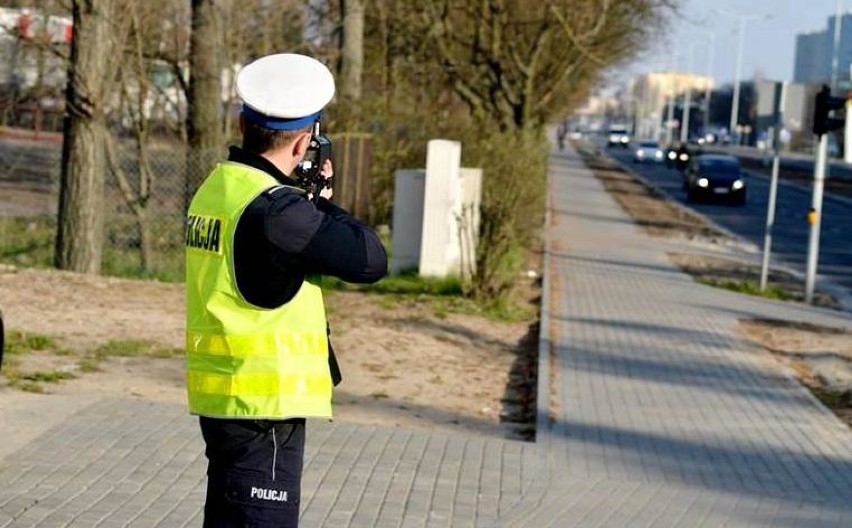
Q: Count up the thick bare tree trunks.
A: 3